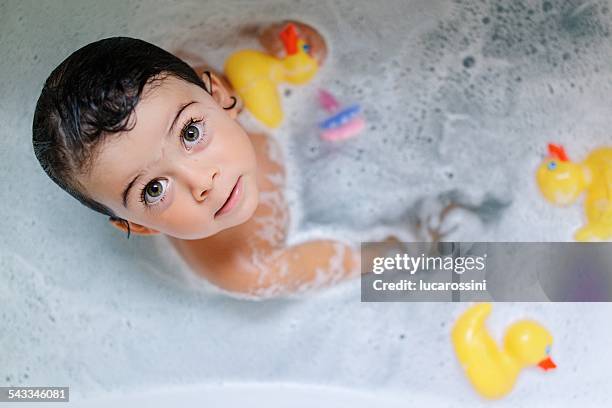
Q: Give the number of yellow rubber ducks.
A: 3